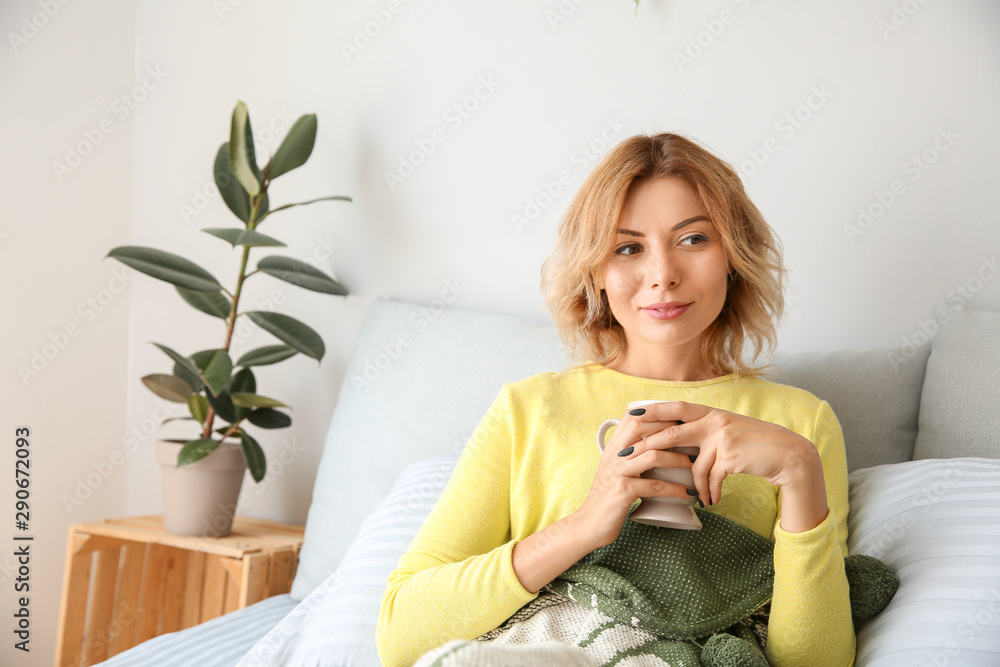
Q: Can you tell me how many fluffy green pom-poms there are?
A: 2